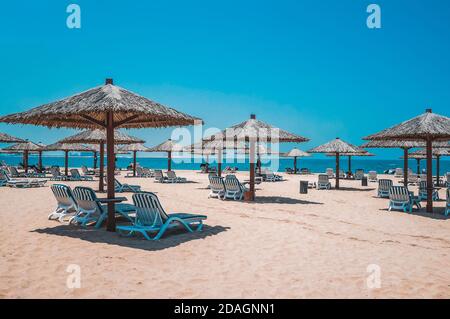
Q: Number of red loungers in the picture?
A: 0